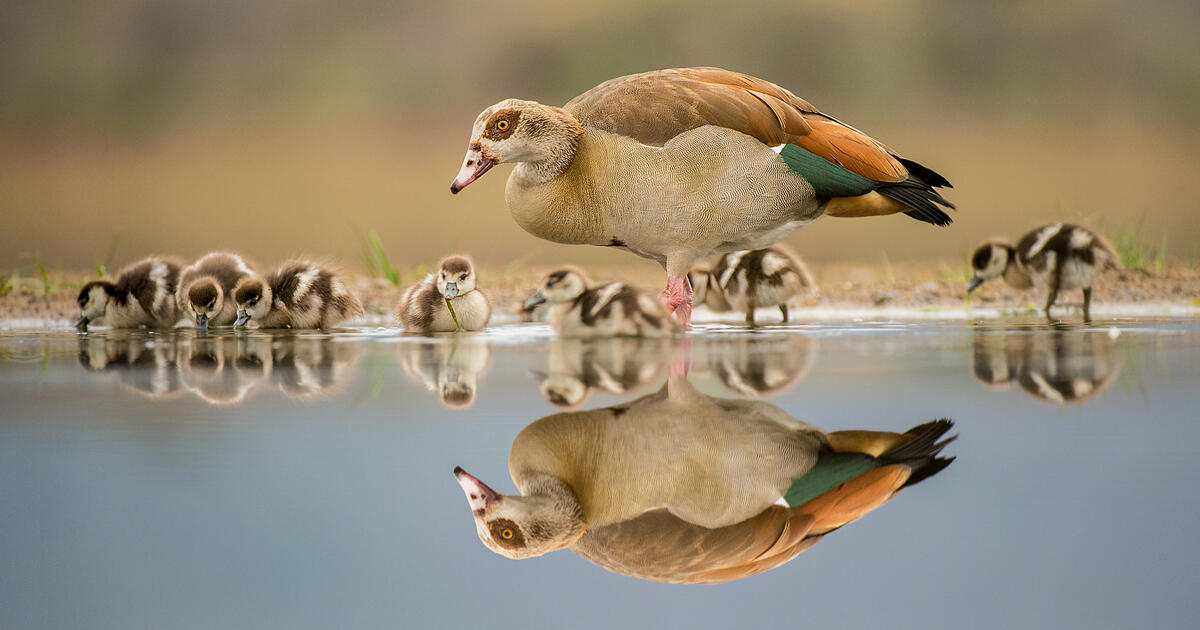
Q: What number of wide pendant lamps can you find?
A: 0